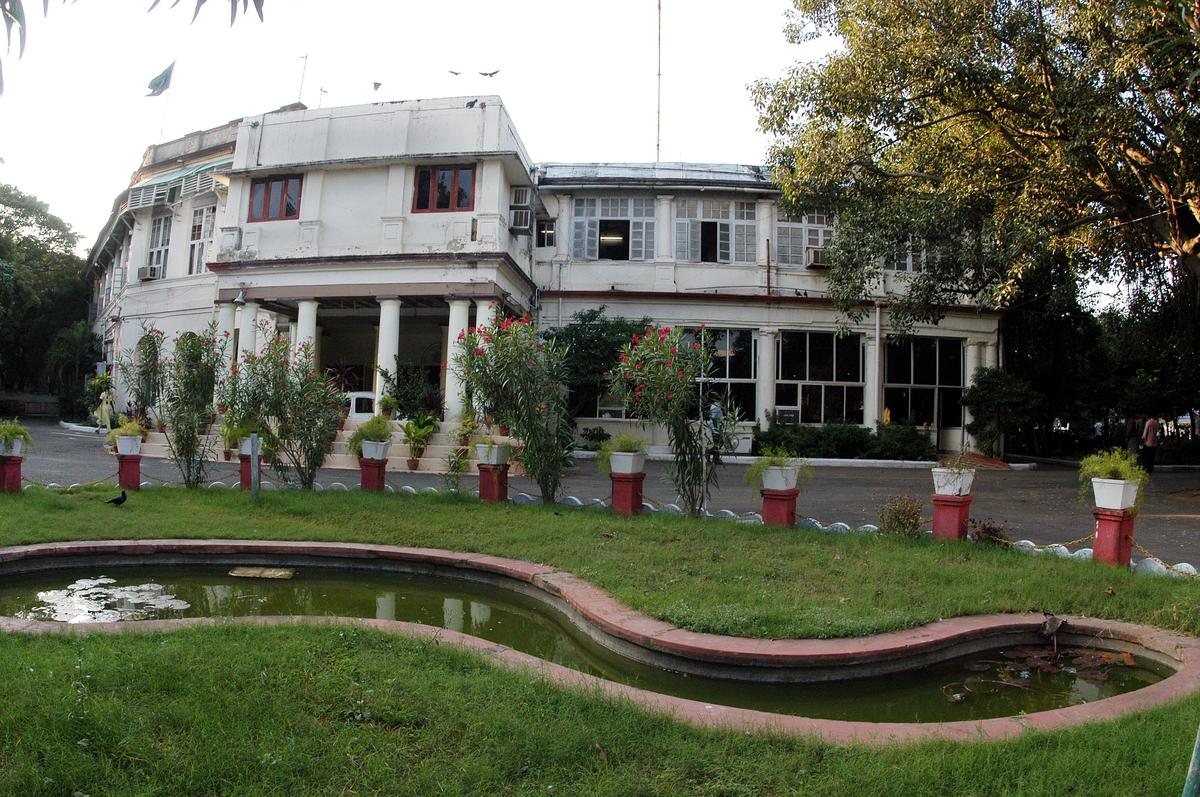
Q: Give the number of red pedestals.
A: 9